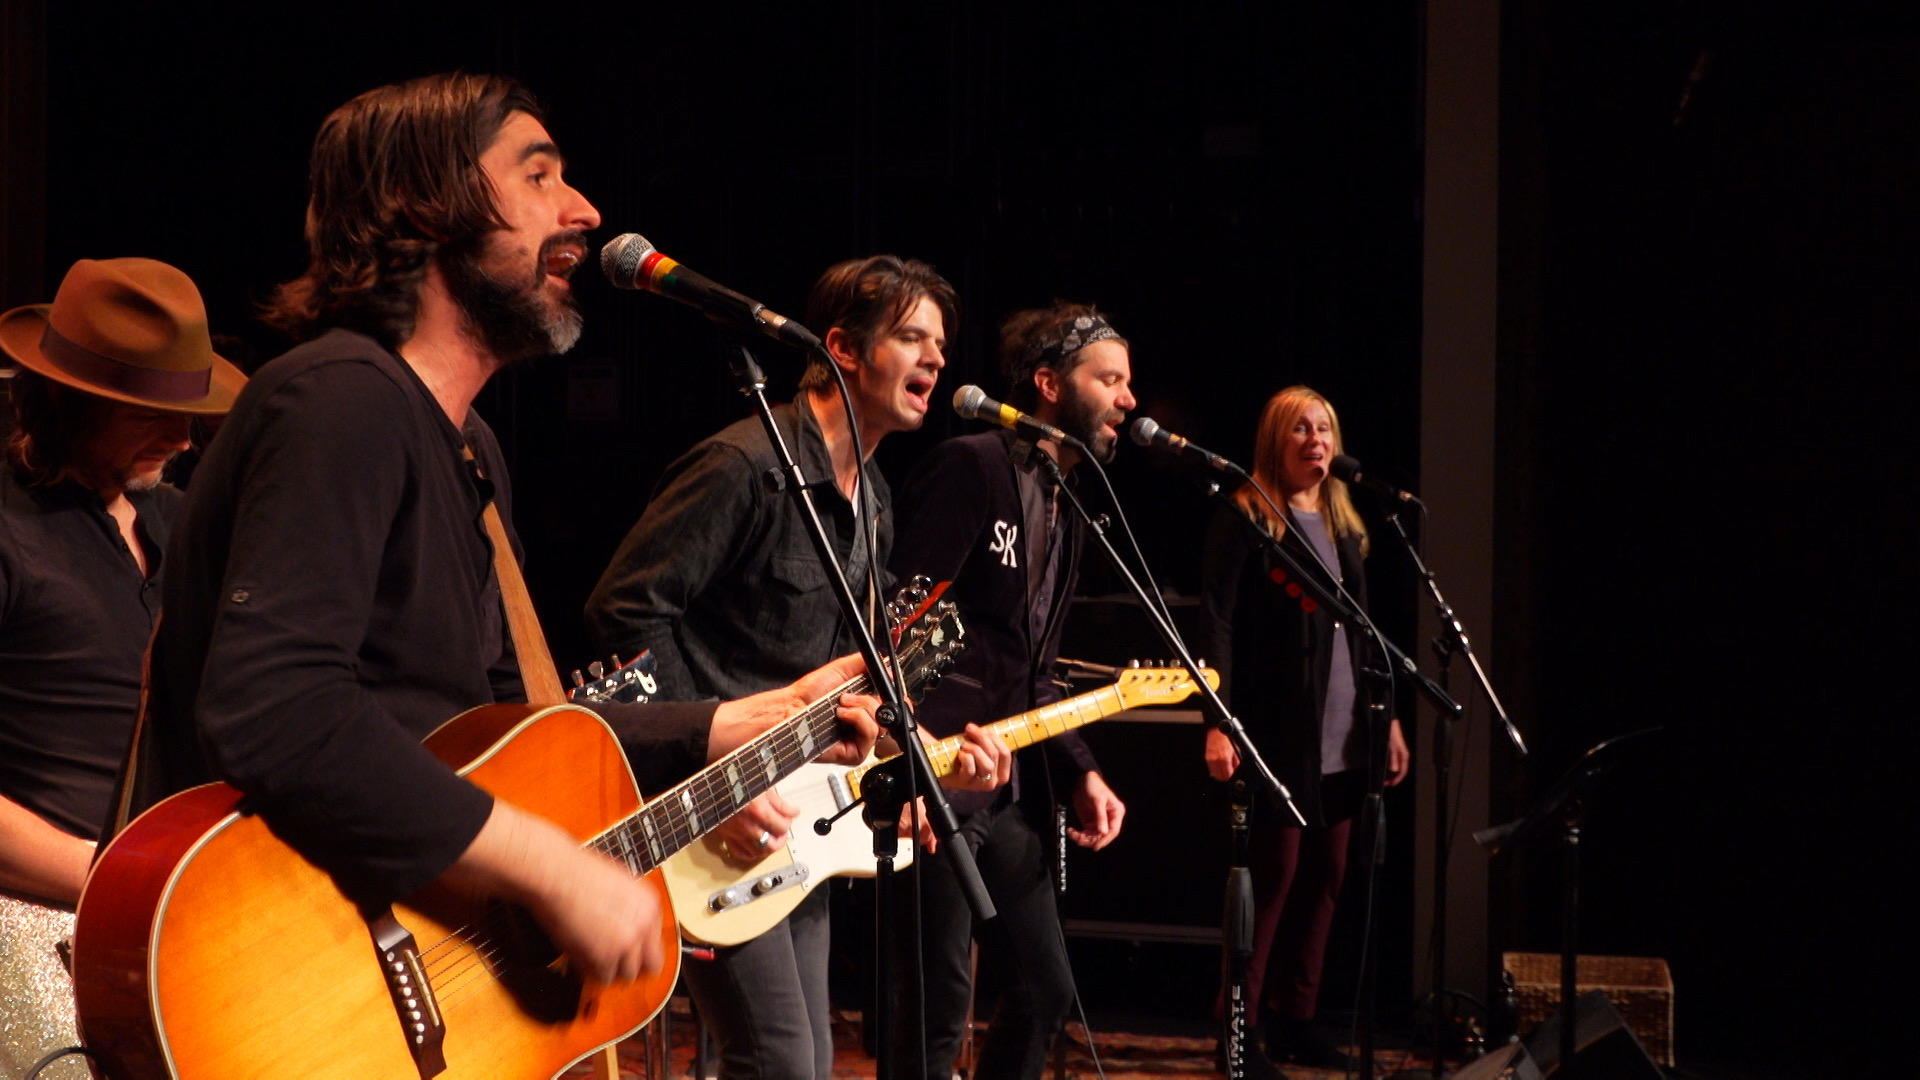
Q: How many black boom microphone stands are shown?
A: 4